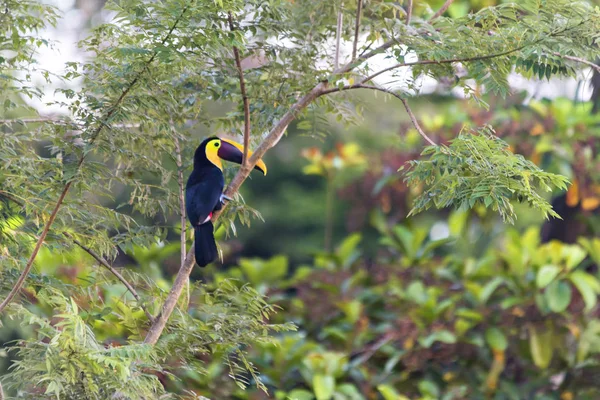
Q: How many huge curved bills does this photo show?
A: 1